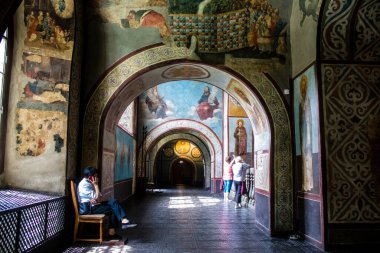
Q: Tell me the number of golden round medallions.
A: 3